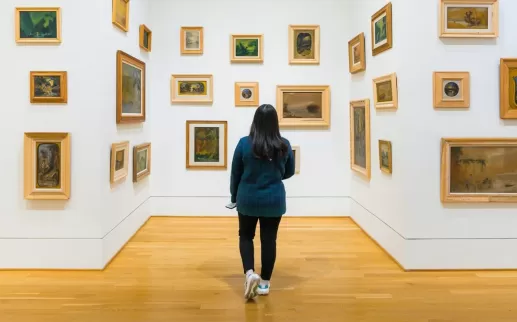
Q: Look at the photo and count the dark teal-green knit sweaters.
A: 1